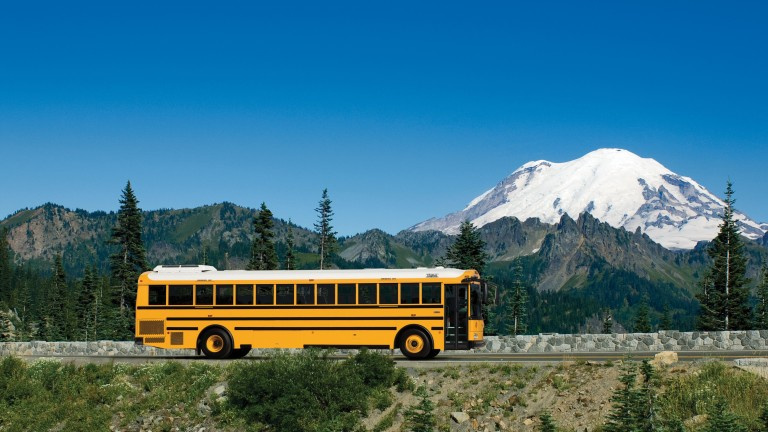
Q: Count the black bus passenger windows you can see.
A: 14